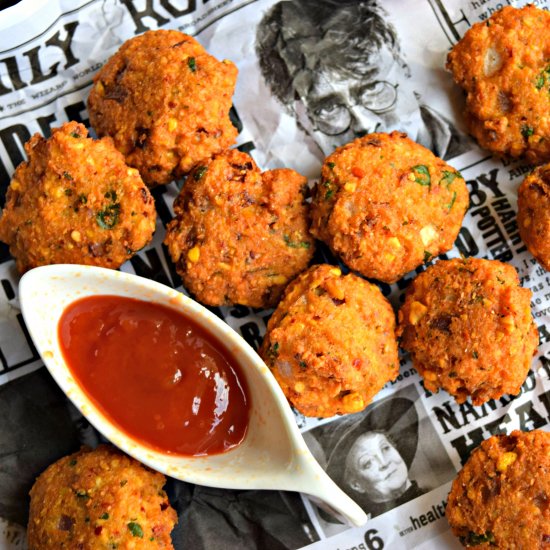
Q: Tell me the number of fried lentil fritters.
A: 10